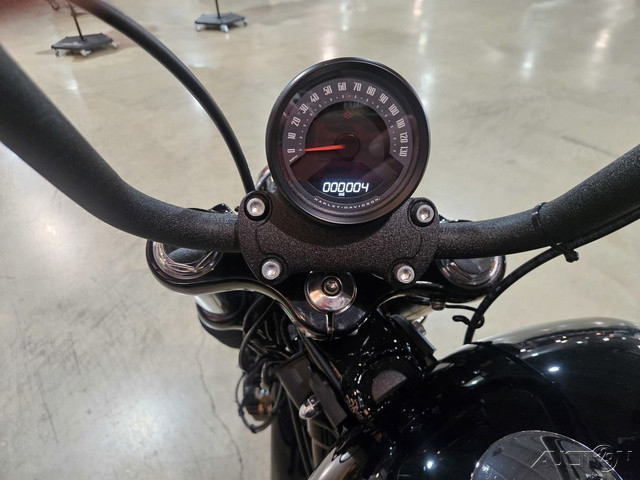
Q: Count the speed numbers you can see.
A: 14